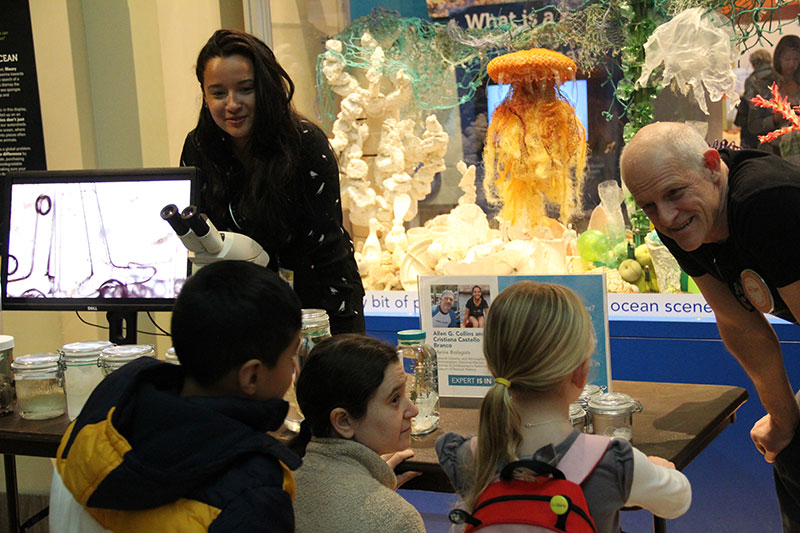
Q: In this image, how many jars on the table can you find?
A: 10